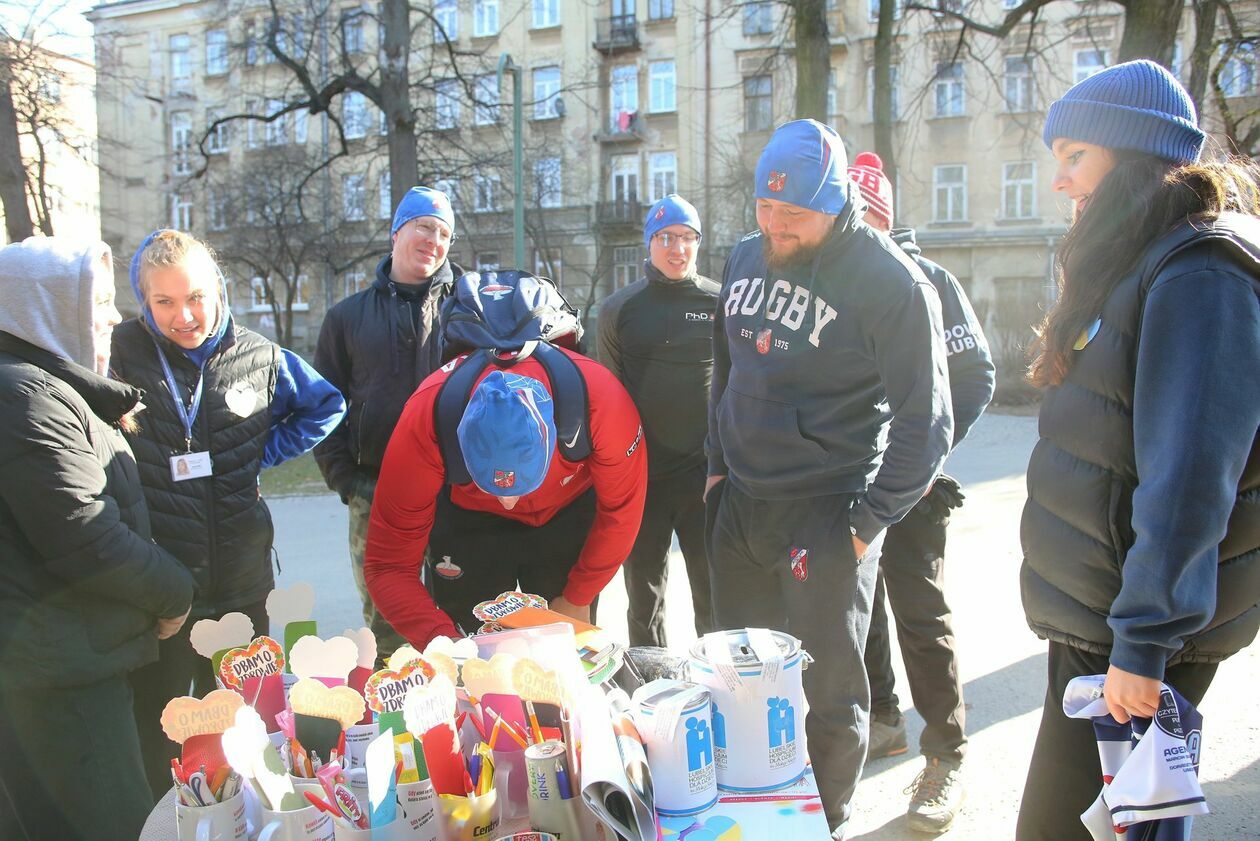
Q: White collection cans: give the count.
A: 2